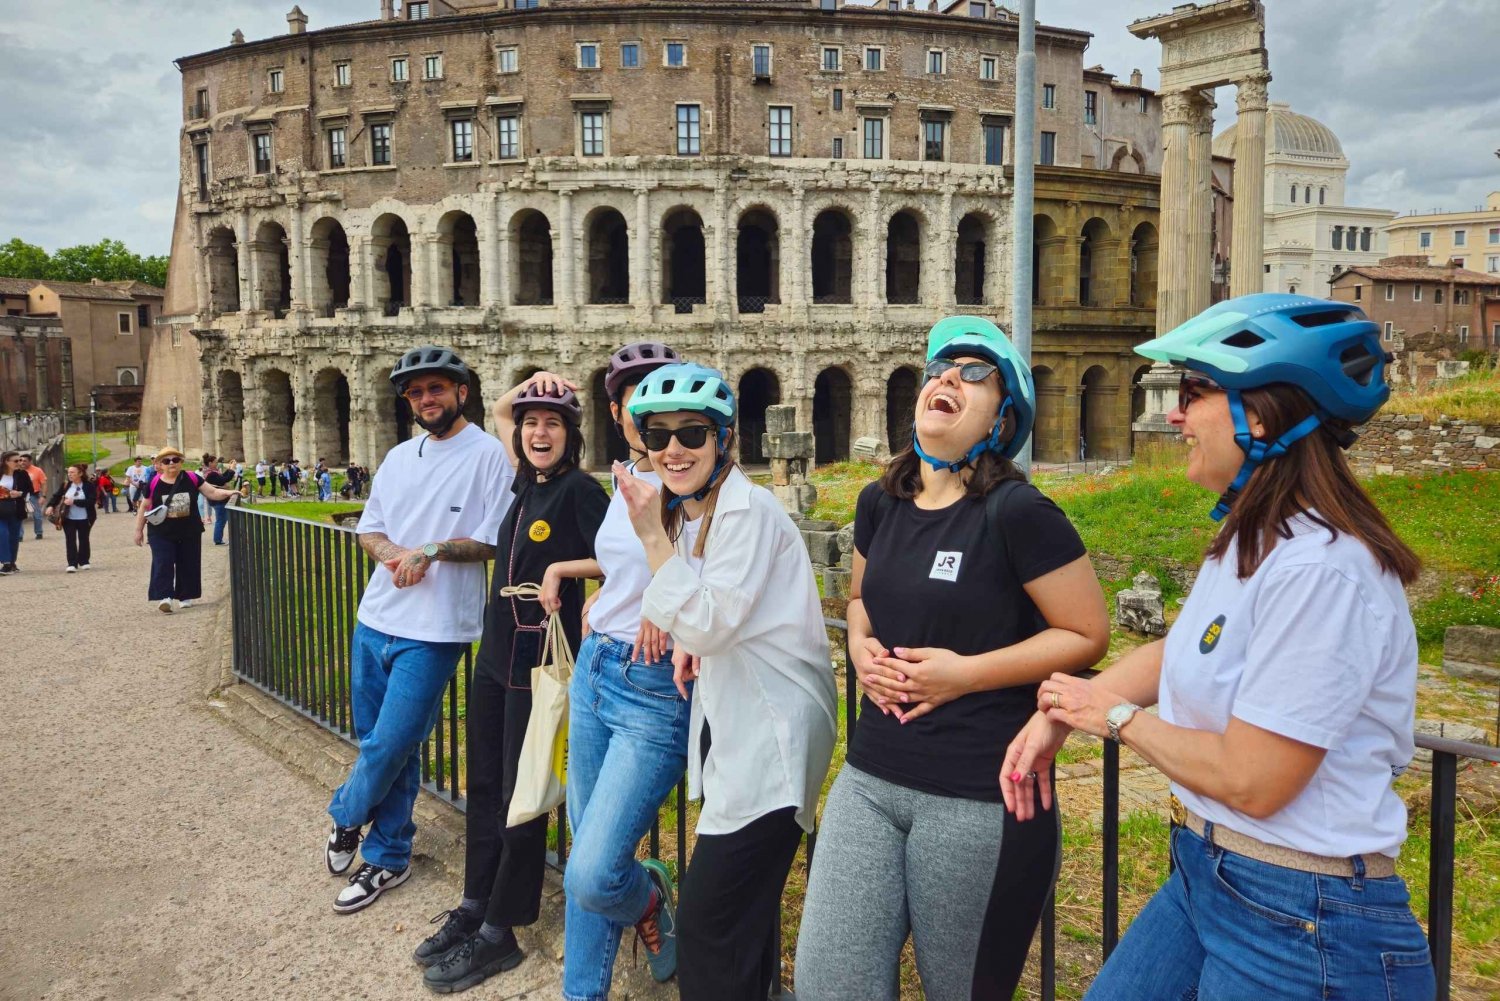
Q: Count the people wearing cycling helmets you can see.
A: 6